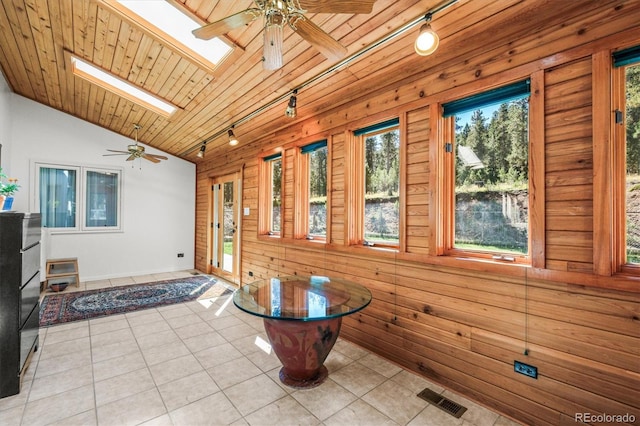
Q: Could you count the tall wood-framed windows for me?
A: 5